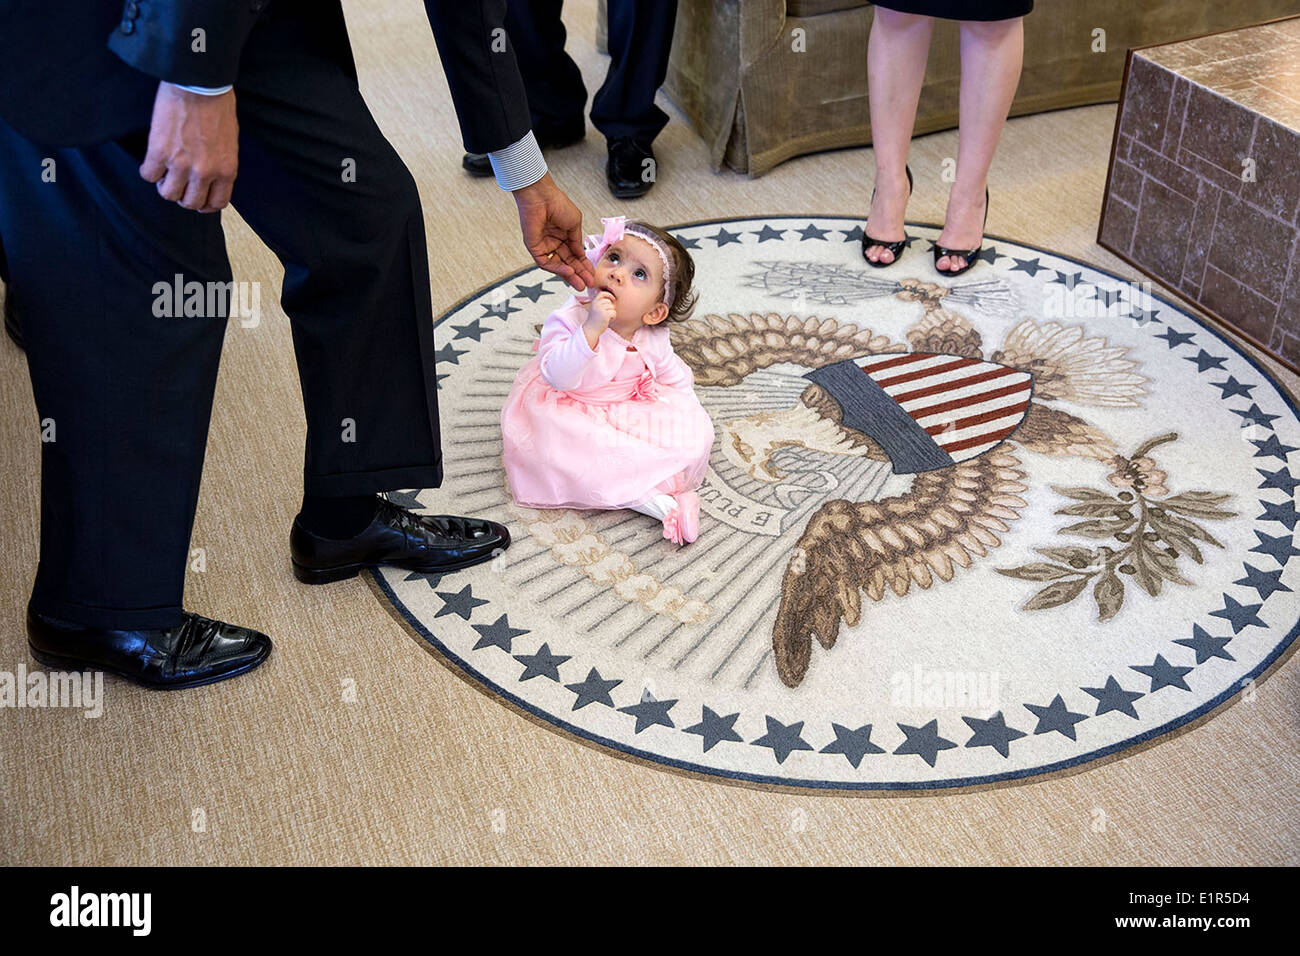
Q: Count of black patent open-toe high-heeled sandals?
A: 2